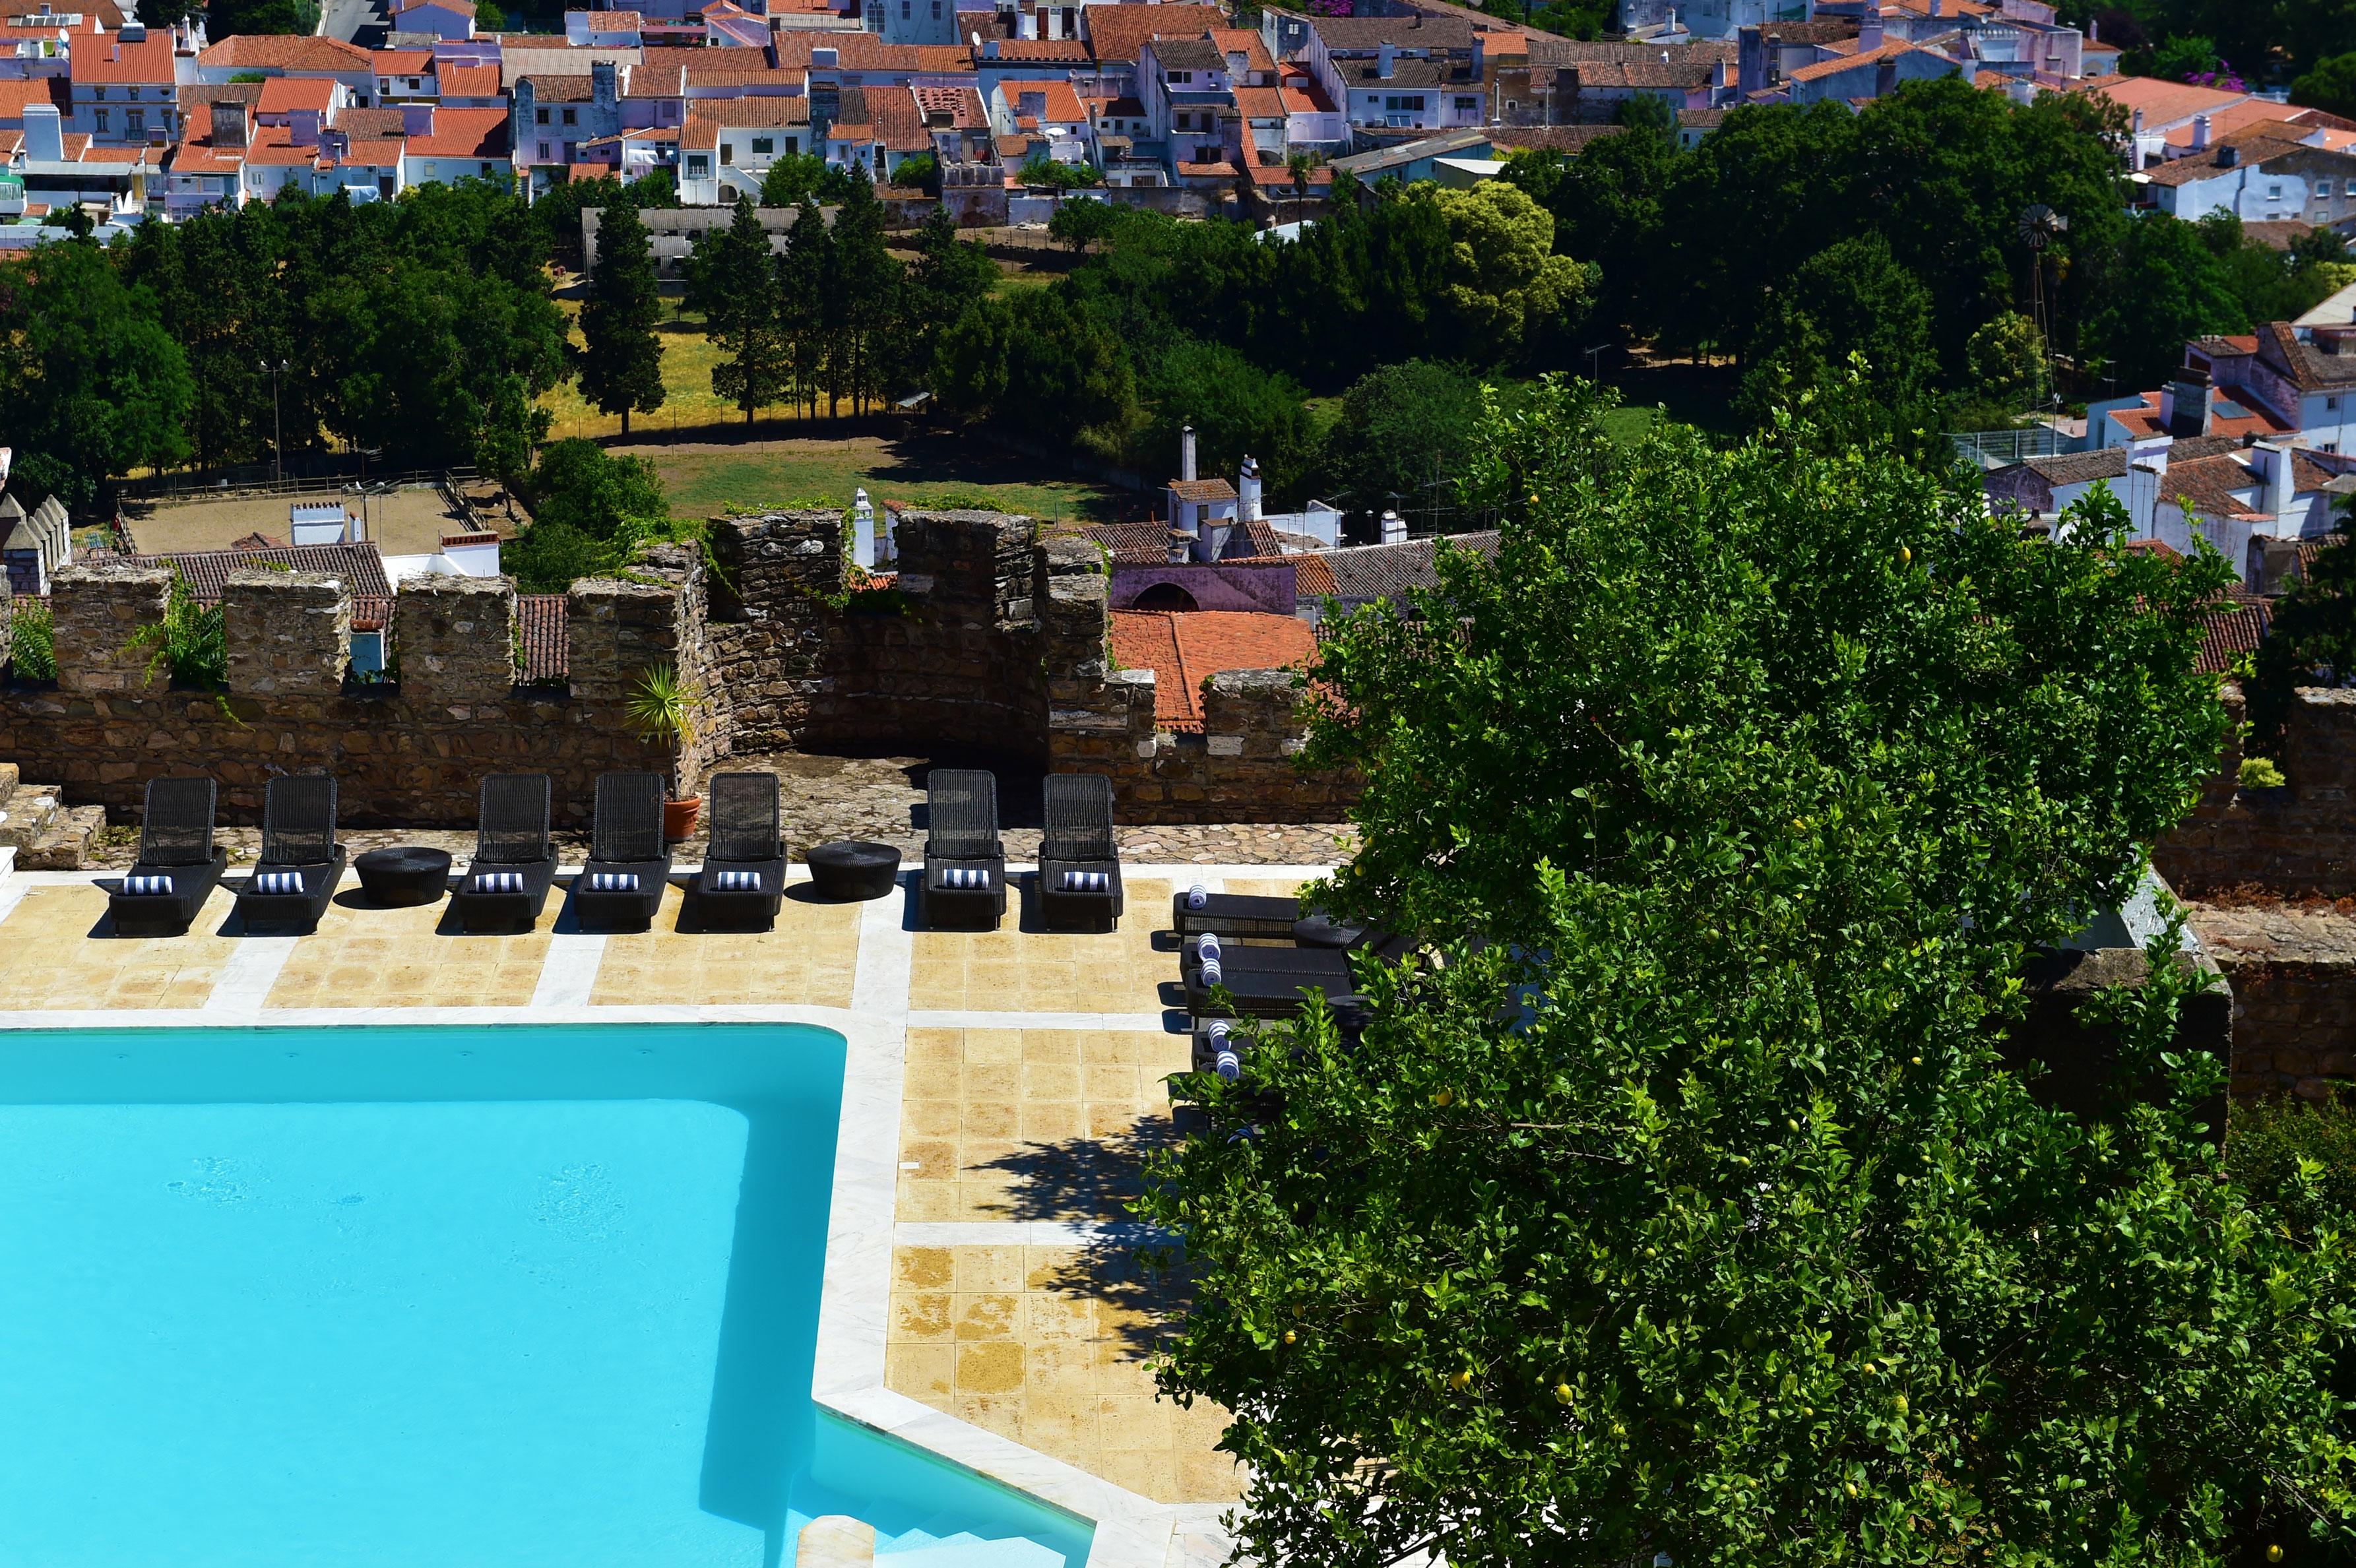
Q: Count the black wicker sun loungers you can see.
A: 12